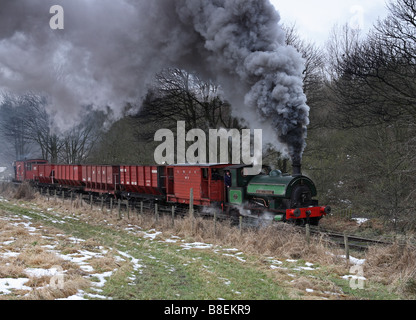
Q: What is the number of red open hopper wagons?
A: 4